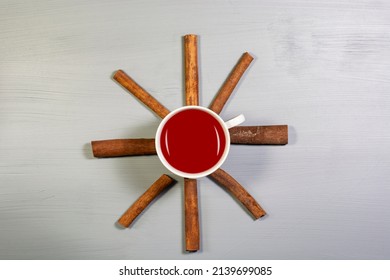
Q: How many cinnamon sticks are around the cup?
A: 8